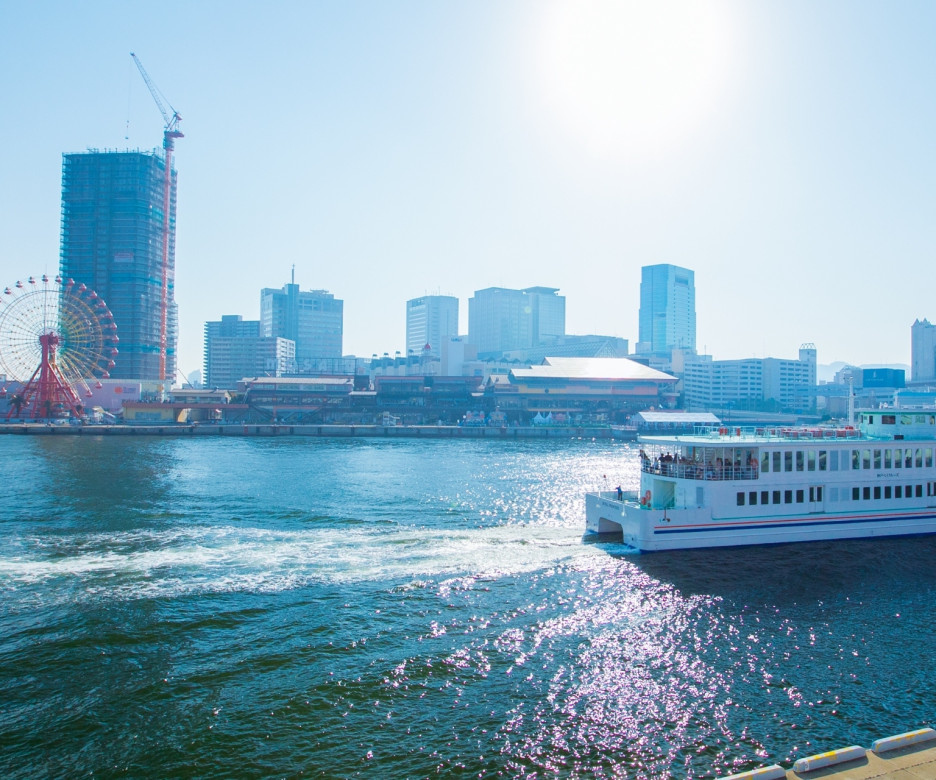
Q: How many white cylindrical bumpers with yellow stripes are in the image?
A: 3